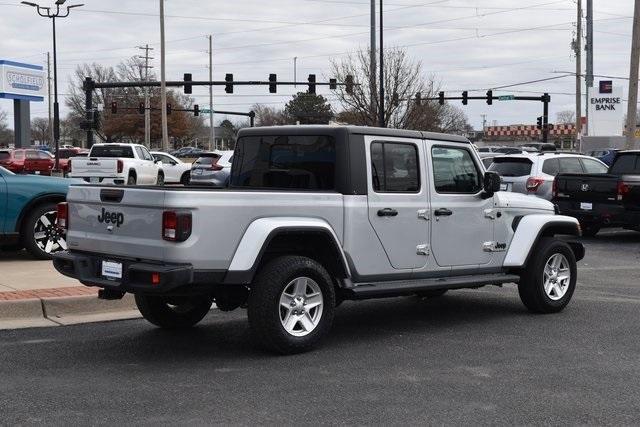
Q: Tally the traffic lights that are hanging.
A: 14